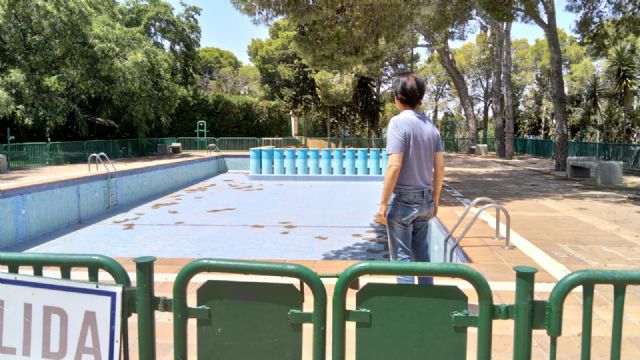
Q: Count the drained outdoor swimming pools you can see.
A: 1